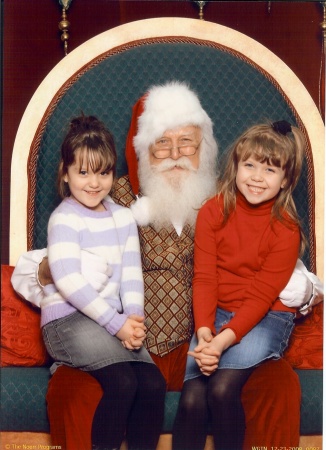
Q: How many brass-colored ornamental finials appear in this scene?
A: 3